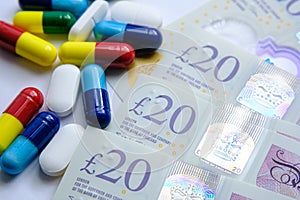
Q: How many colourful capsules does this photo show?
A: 8